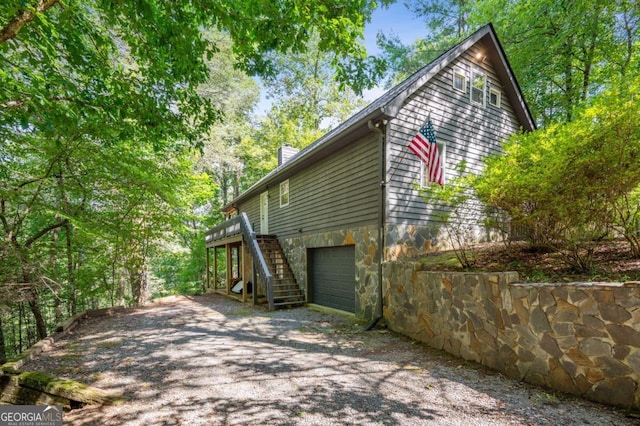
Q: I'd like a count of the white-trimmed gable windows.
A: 3